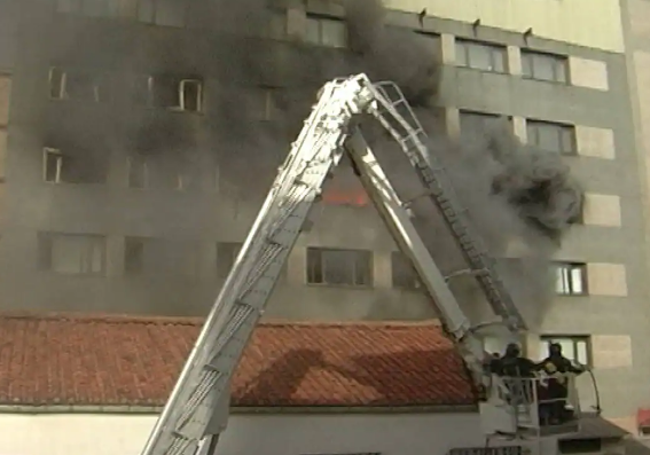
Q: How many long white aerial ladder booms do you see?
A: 2